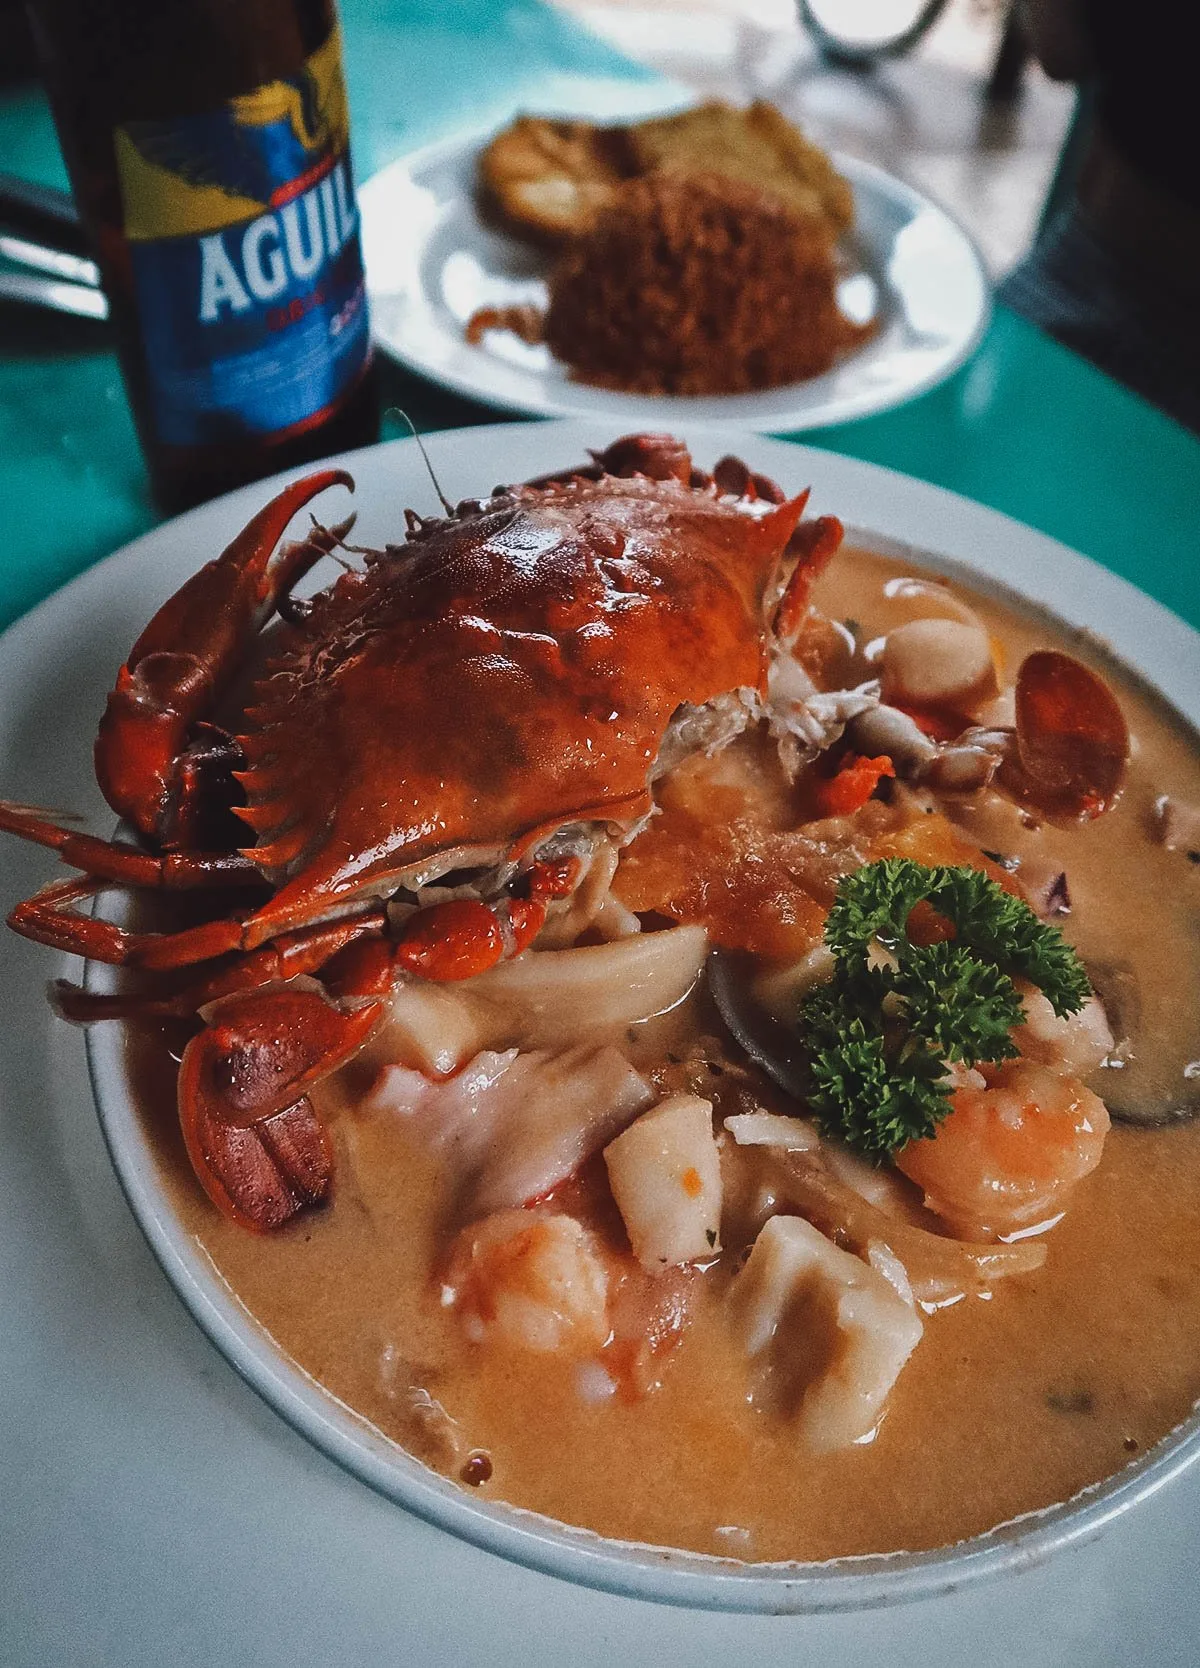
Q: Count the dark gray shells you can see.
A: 2